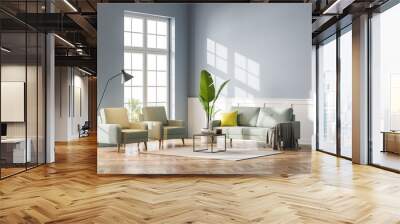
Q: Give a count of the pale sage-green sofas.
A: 1